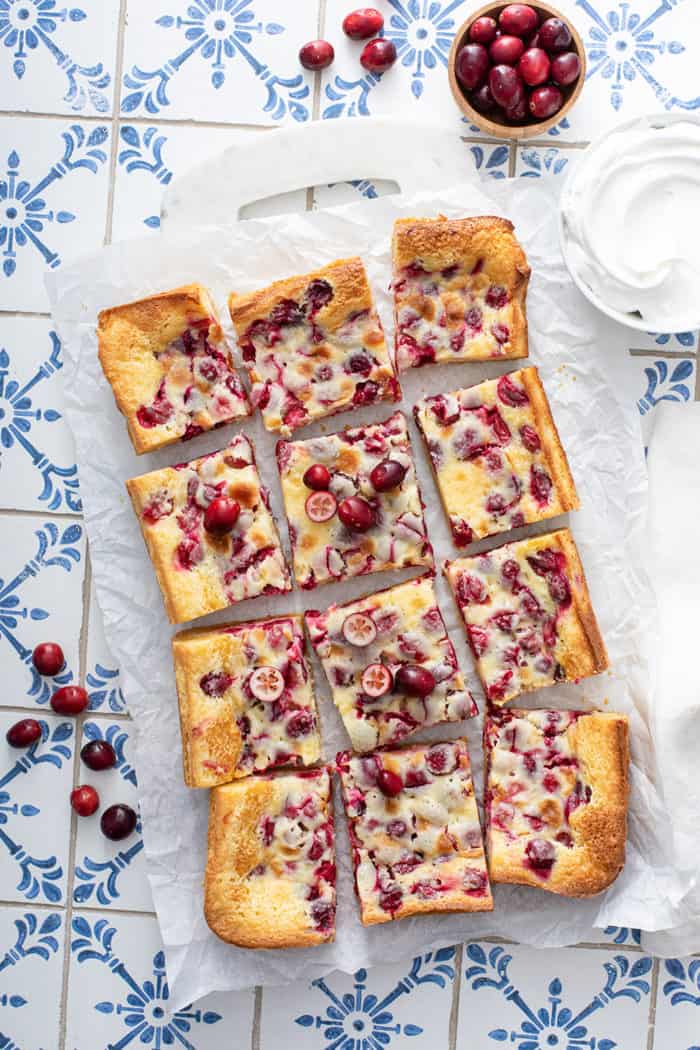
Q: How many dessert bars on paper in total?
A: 12